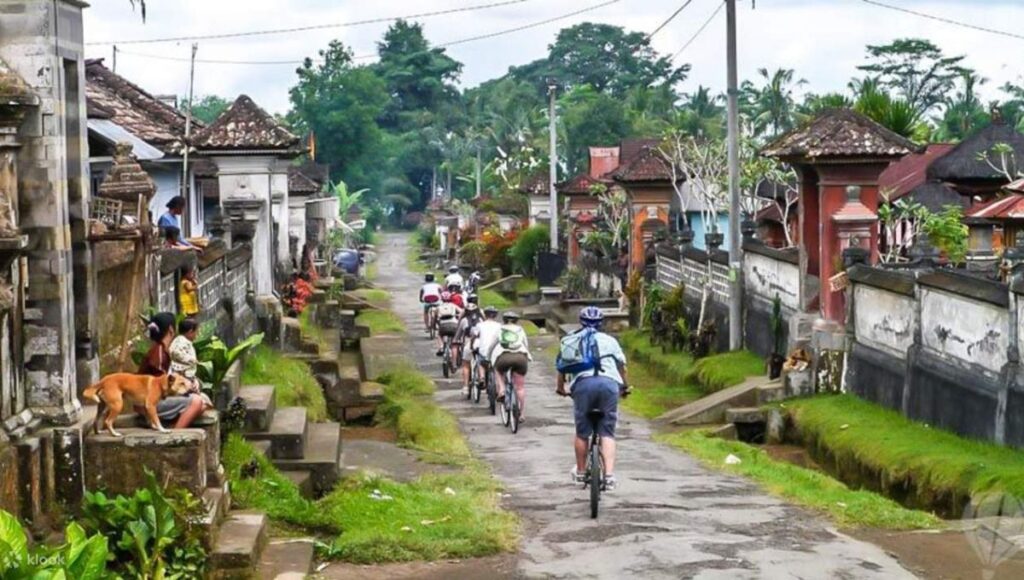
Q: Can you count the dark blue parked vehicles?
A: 1